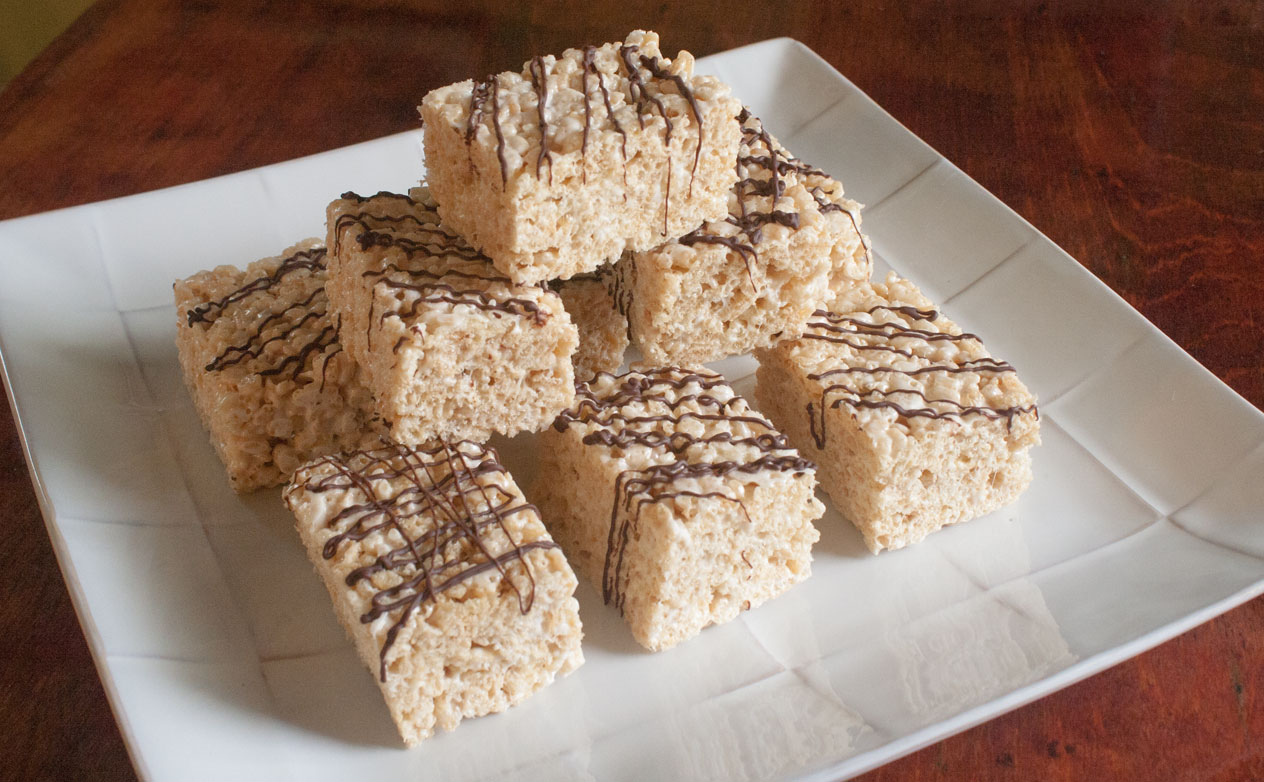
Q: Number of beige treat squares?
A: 8